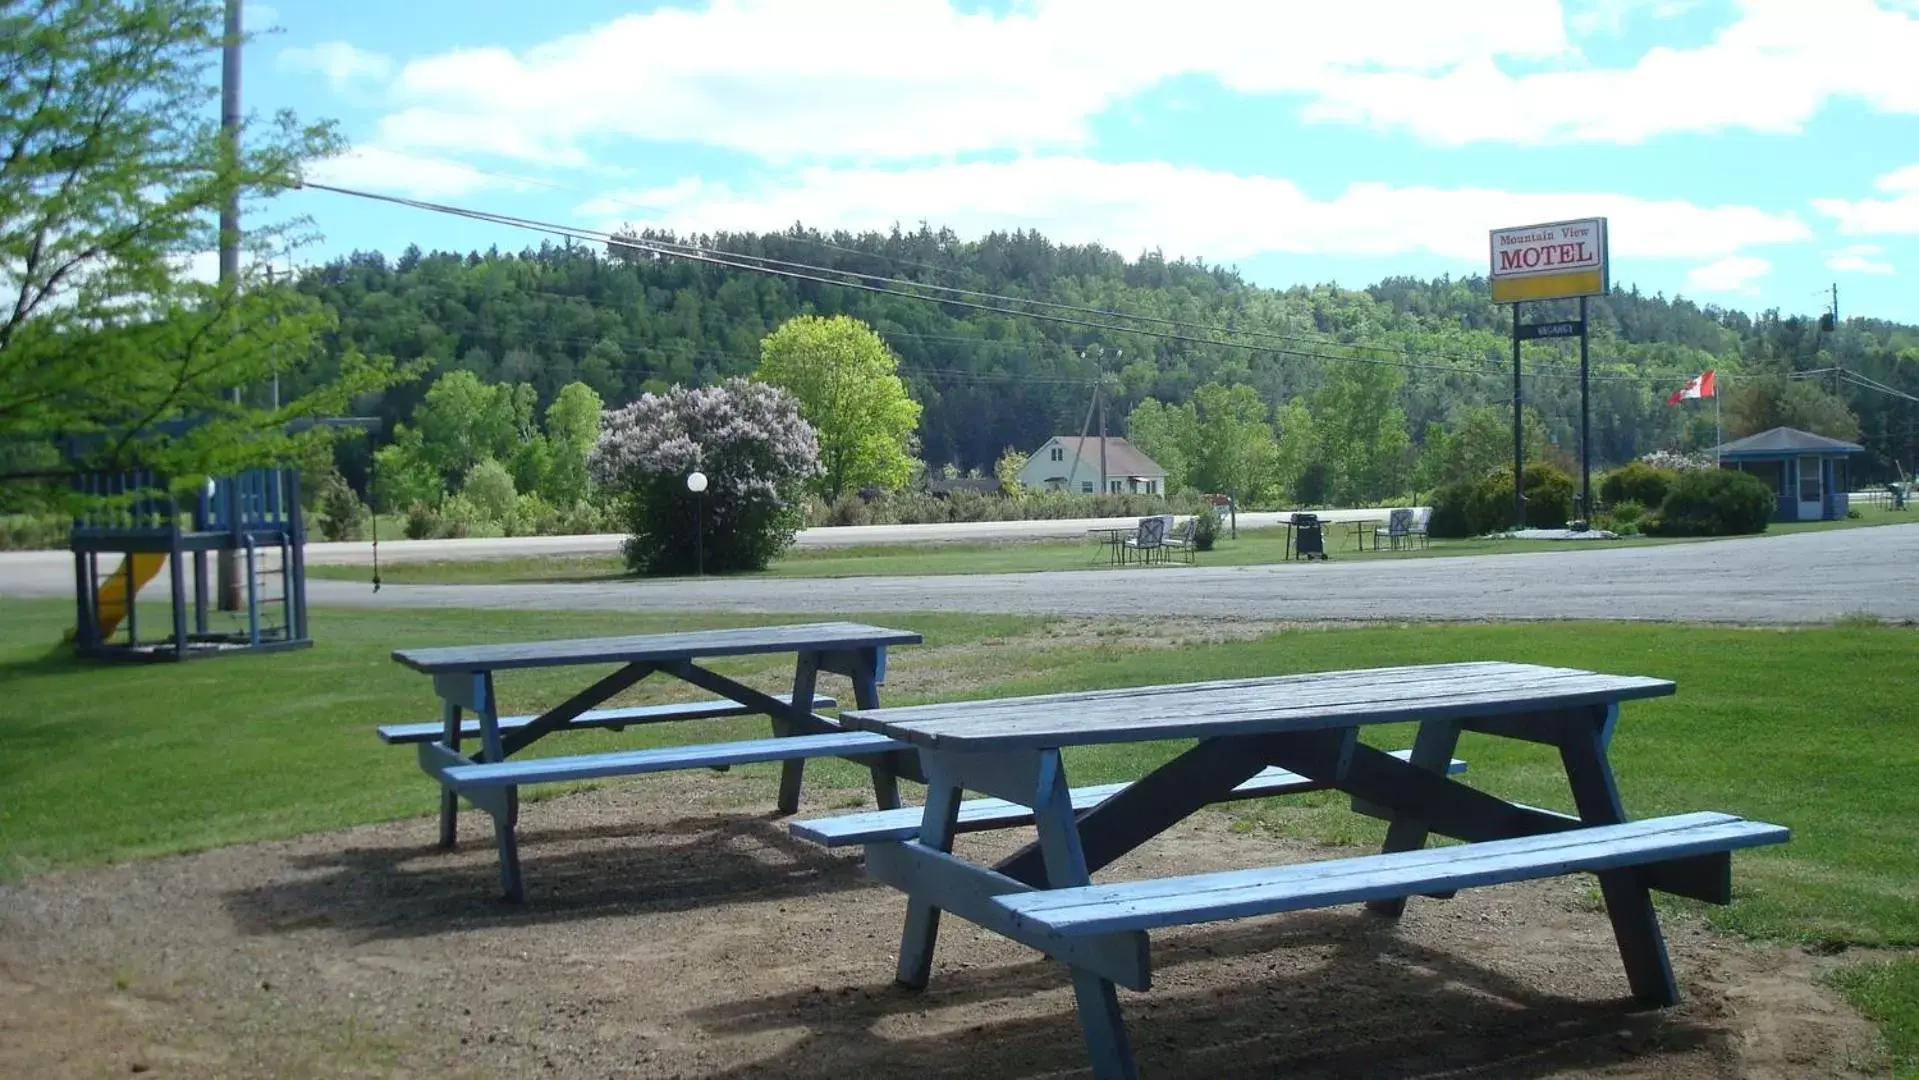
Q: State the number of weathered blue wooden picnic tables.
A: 2